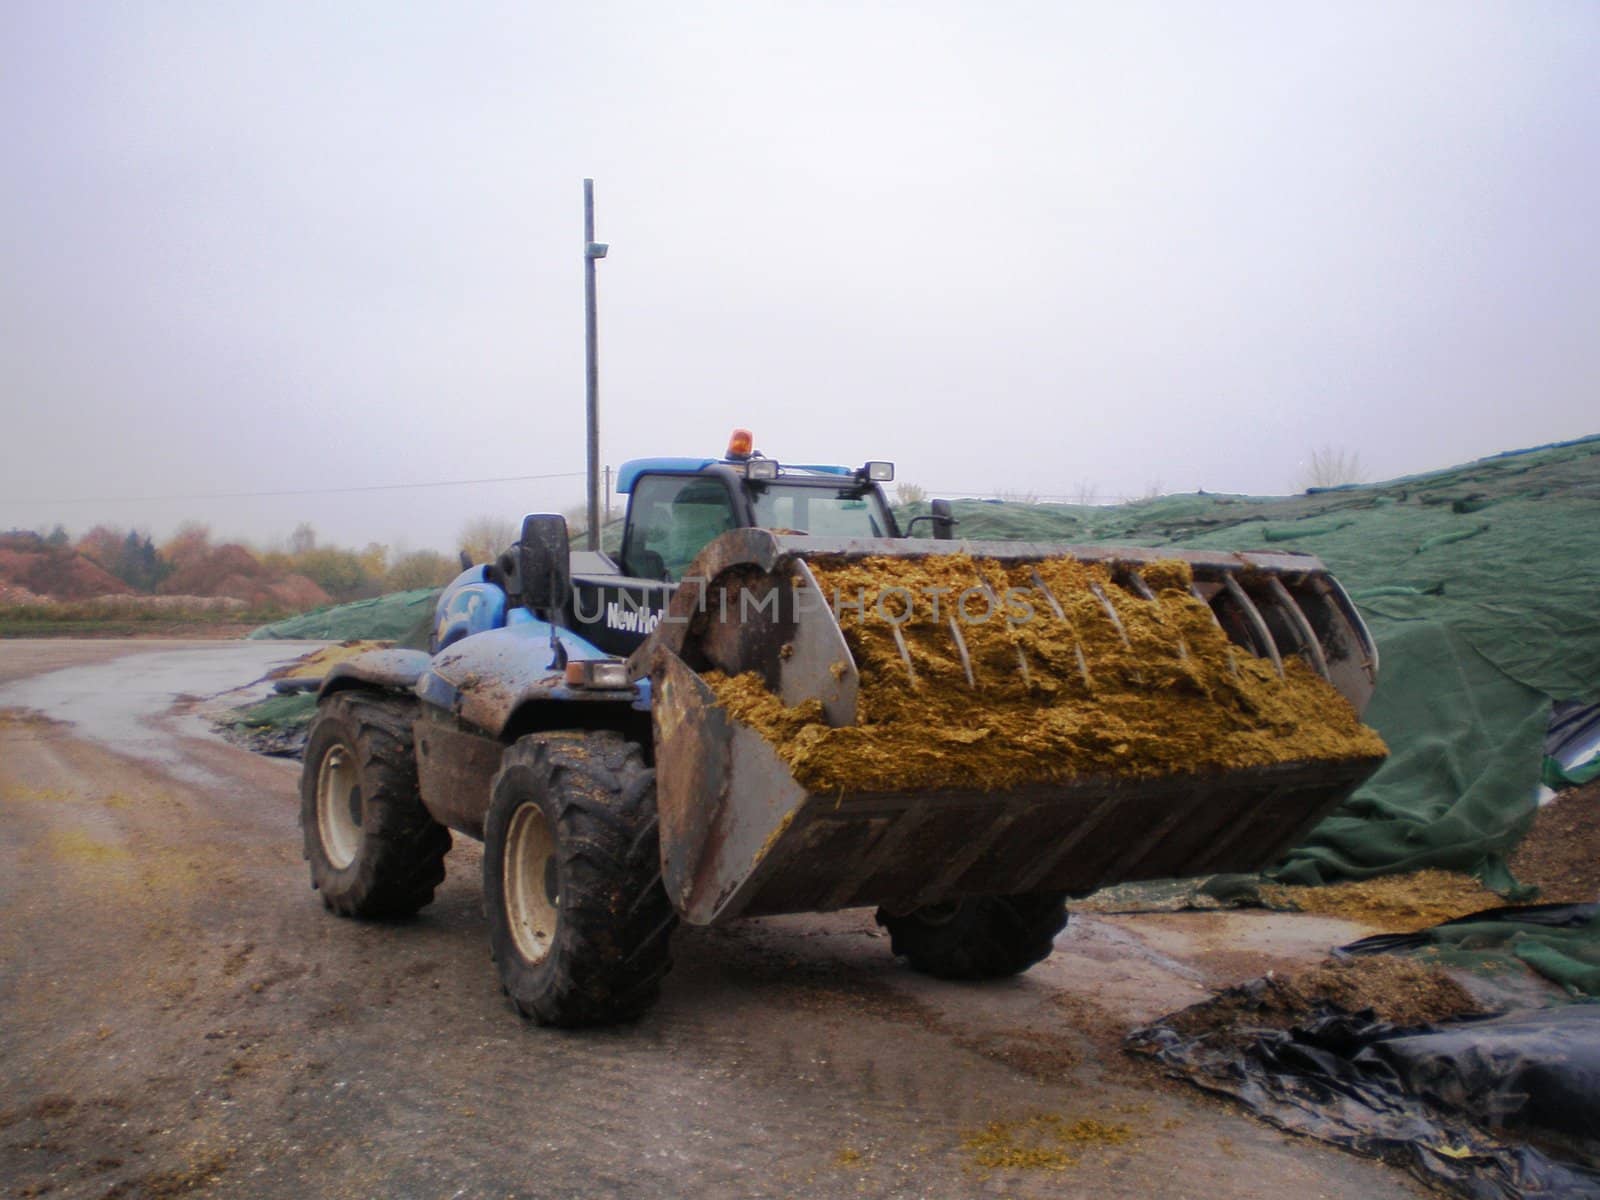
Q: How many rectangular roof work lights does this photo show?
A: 2